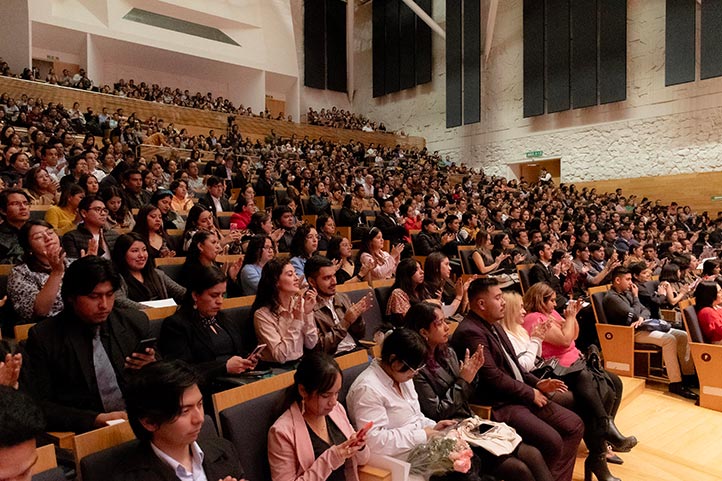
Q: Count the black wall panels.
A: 14